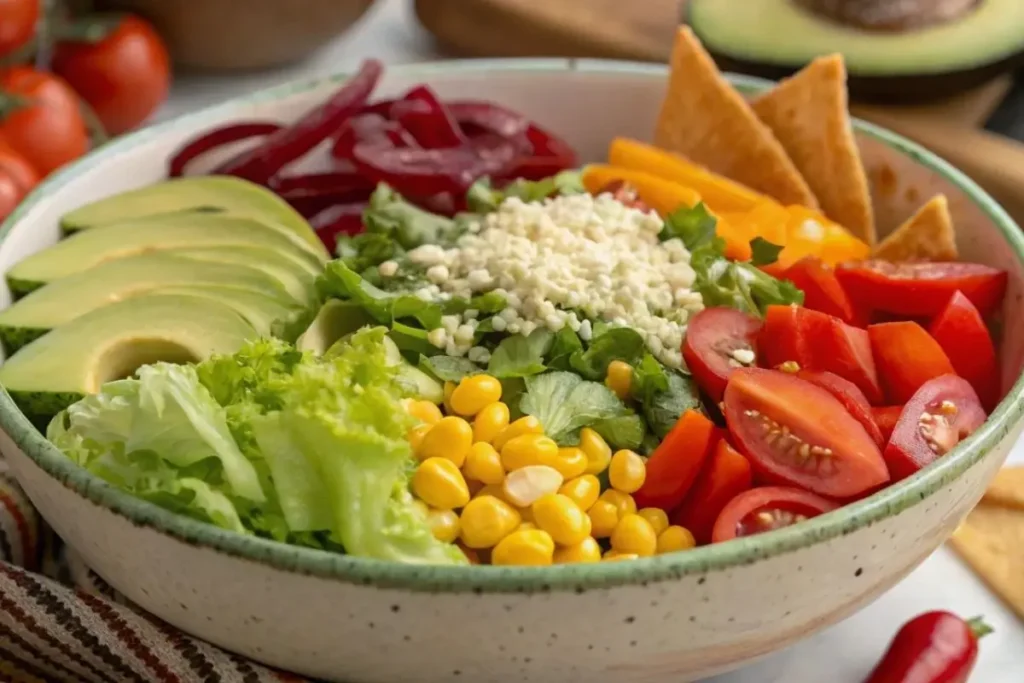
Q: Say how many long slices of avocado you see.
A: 4